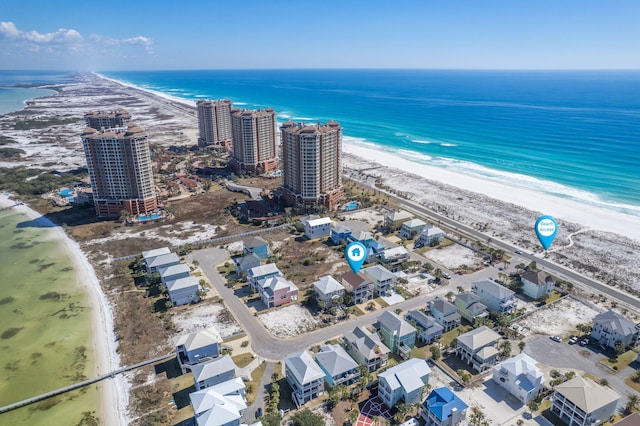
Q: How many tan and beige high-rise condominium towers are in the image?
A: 5